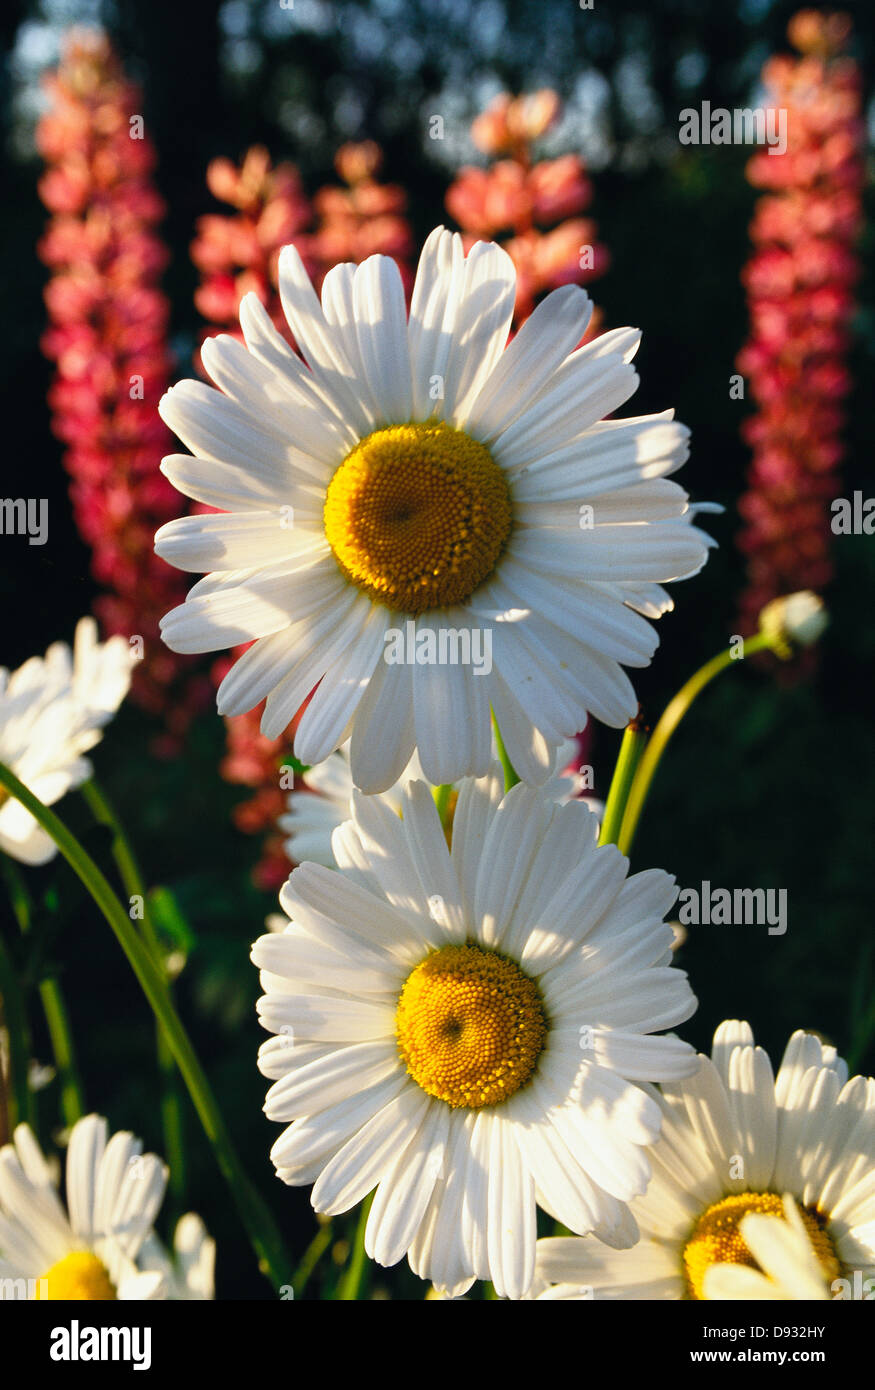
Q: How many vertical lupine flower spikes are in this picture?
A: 5